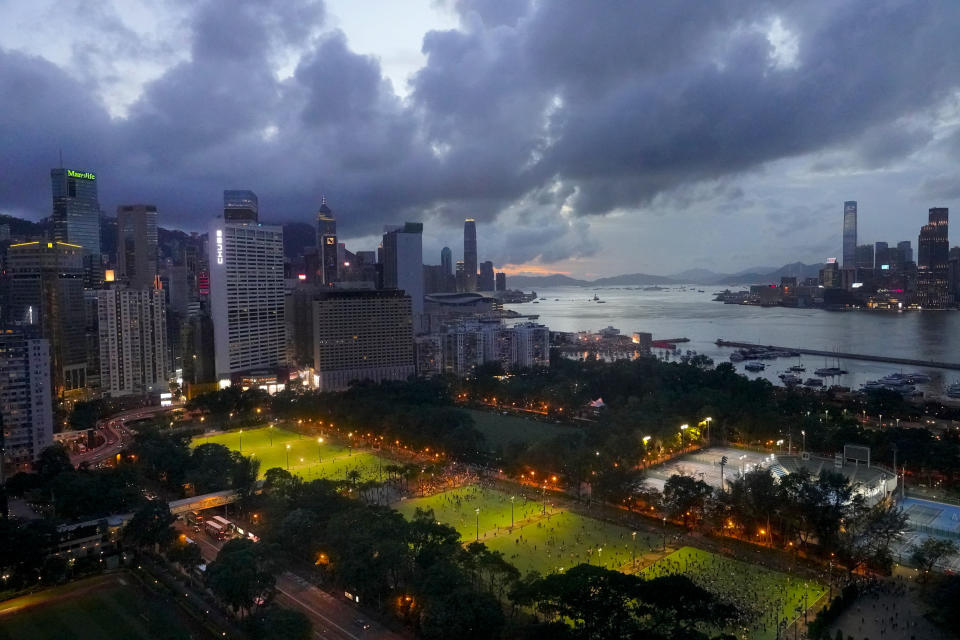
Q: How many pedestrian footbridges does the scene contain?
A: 1